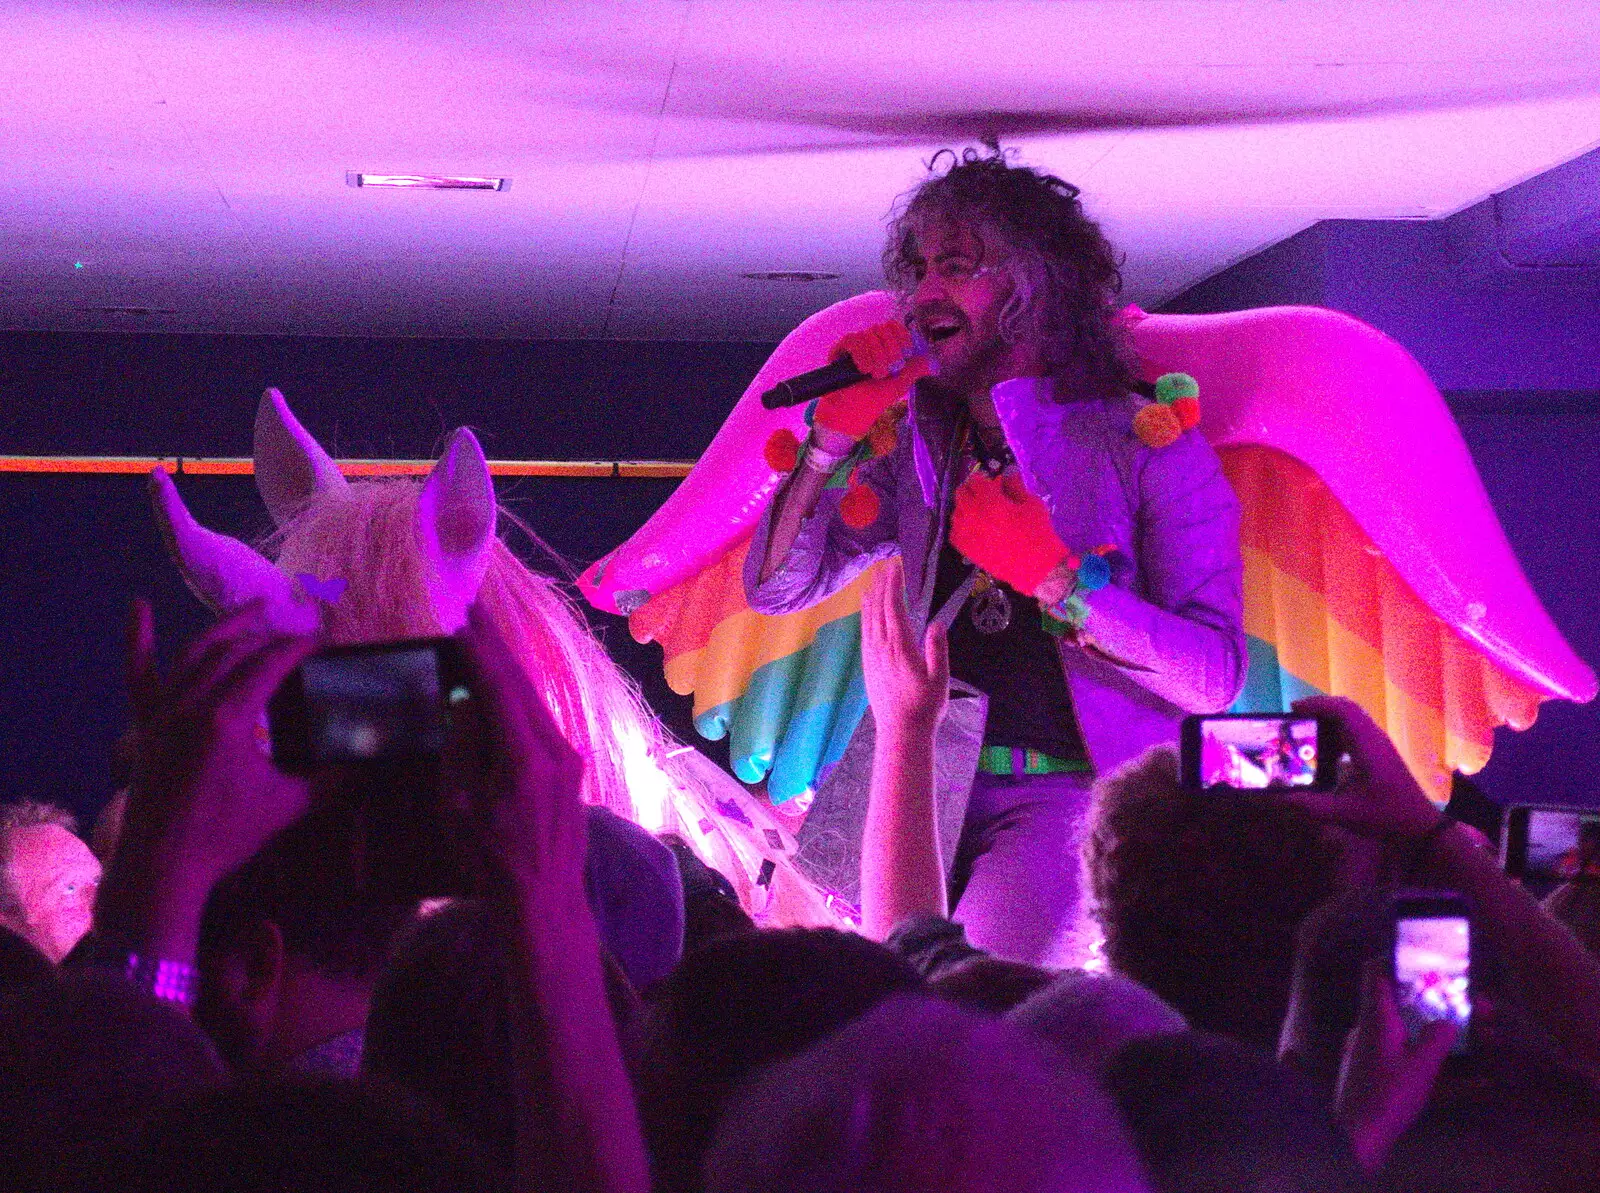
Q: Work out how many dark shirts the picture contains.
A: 1